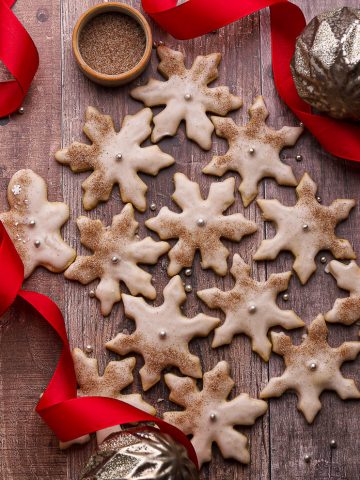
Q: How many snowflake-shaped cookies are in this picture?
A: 12